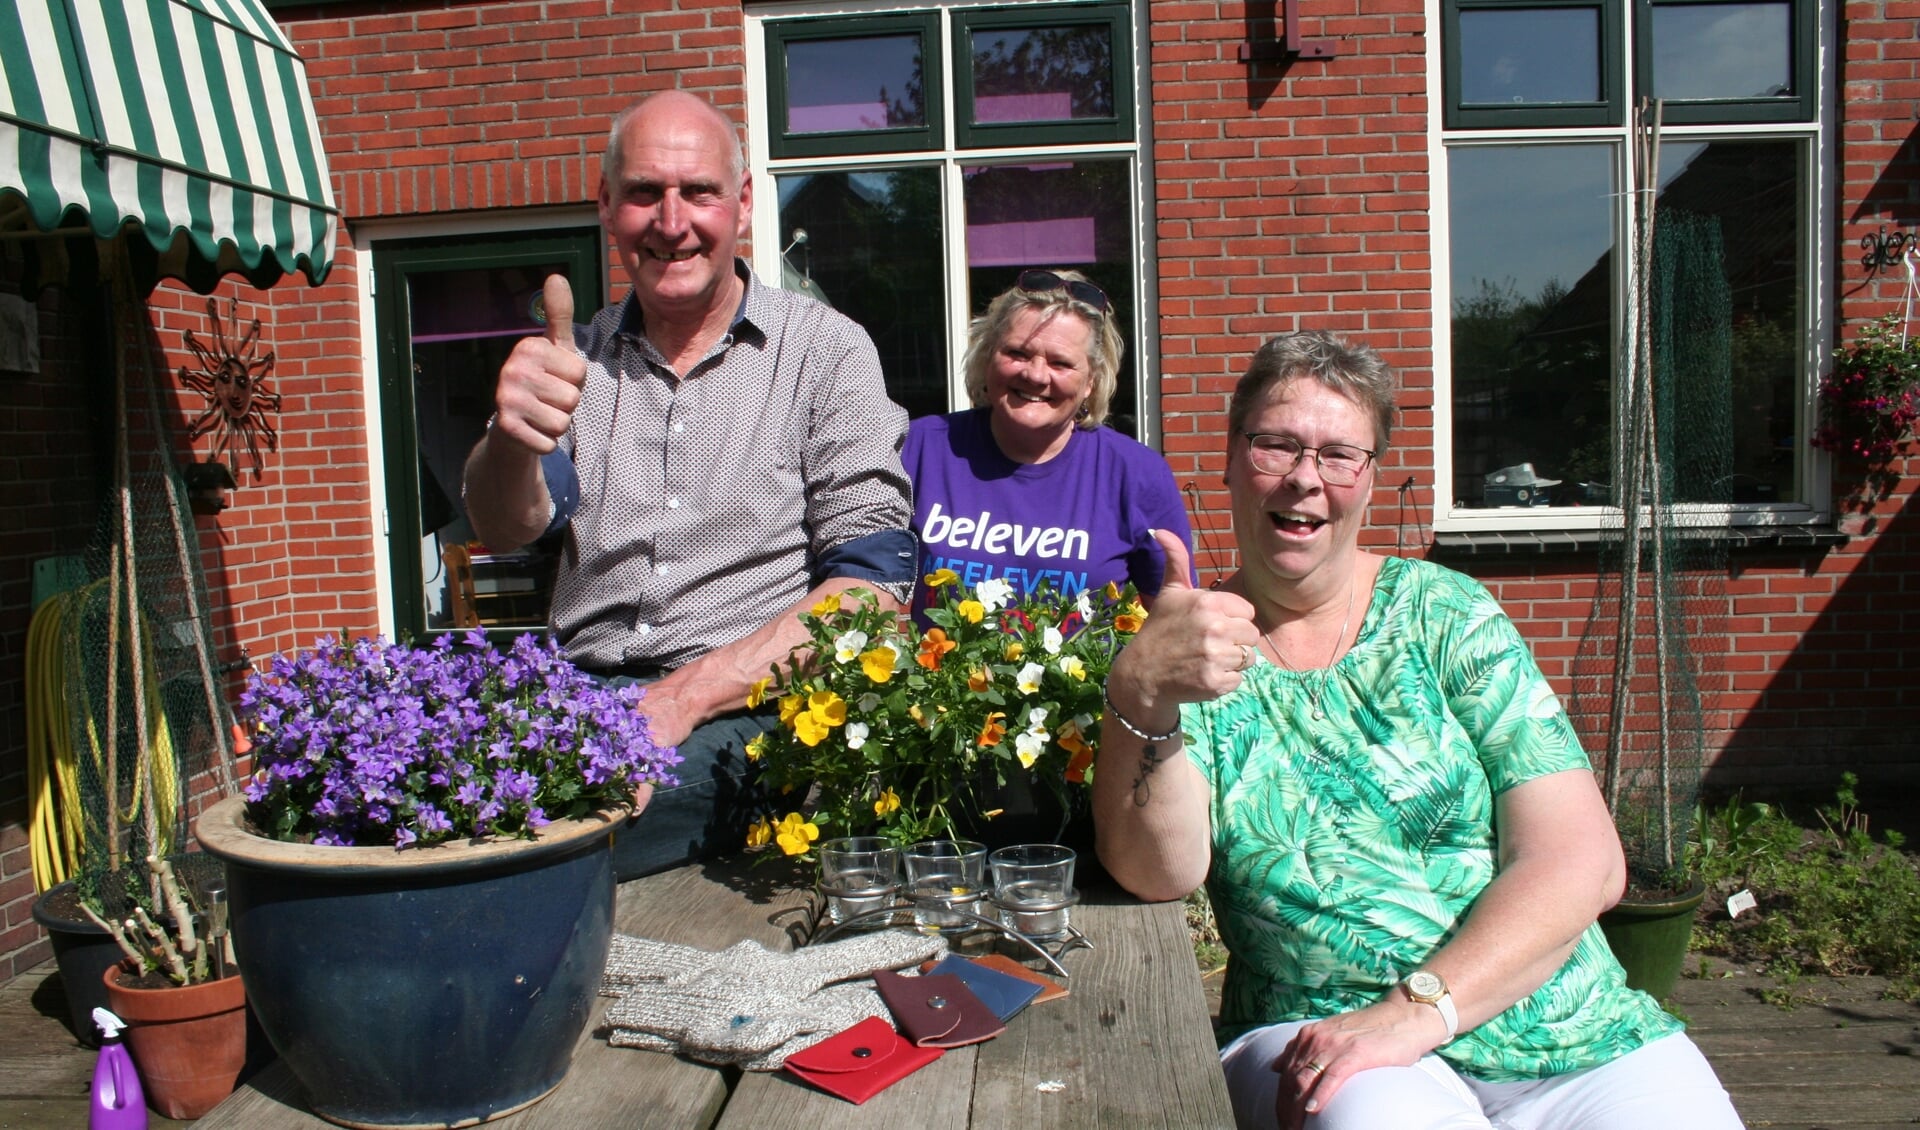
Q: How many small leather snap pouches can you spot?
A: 4